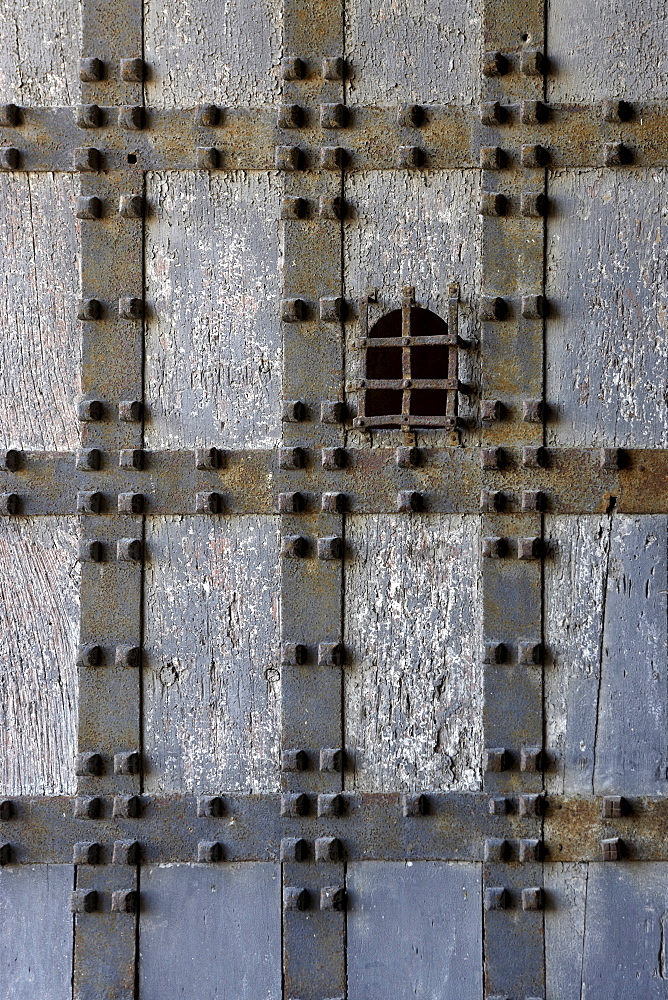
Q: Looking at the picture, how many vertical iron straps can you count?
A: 3